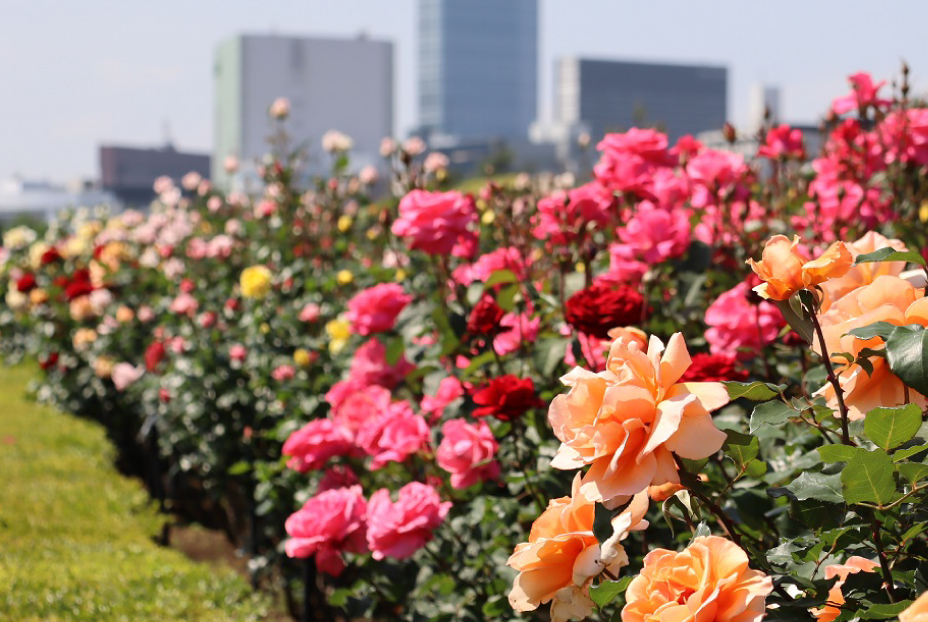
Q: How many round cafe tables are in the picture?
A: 0